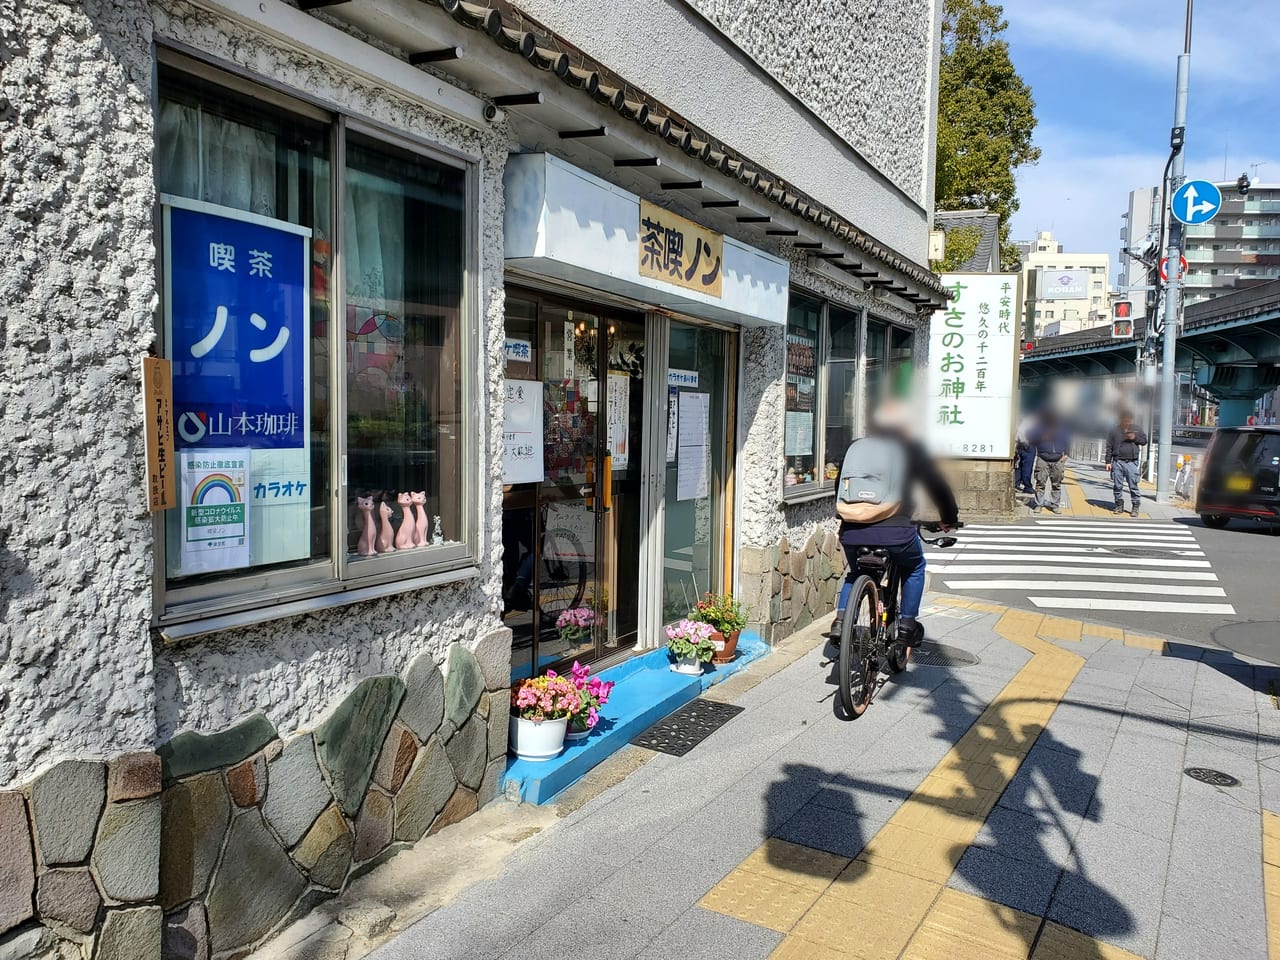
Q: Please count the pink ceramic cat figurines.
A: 4